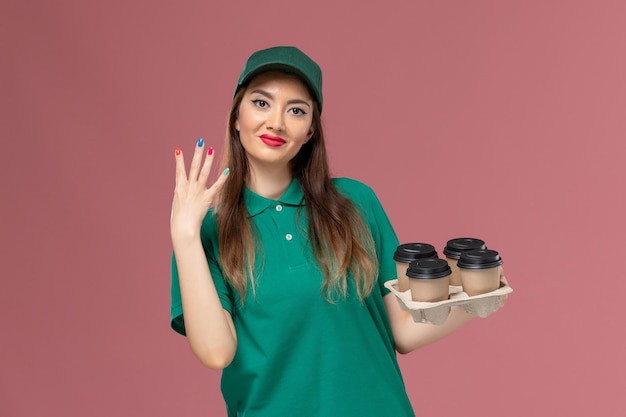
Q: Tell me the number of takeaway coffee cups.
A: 4